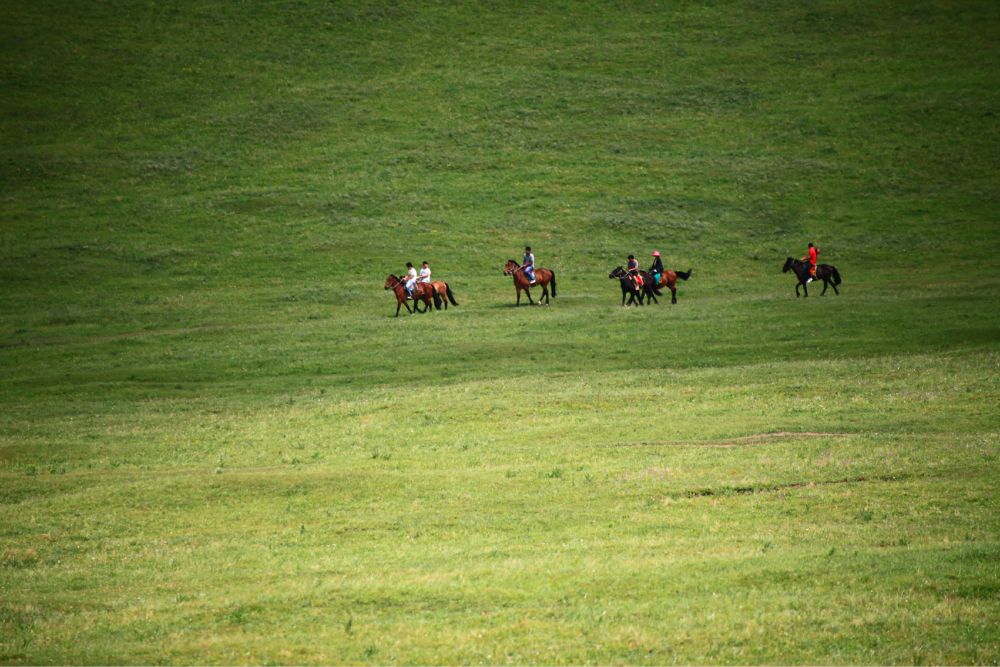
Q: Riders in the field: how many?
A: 6